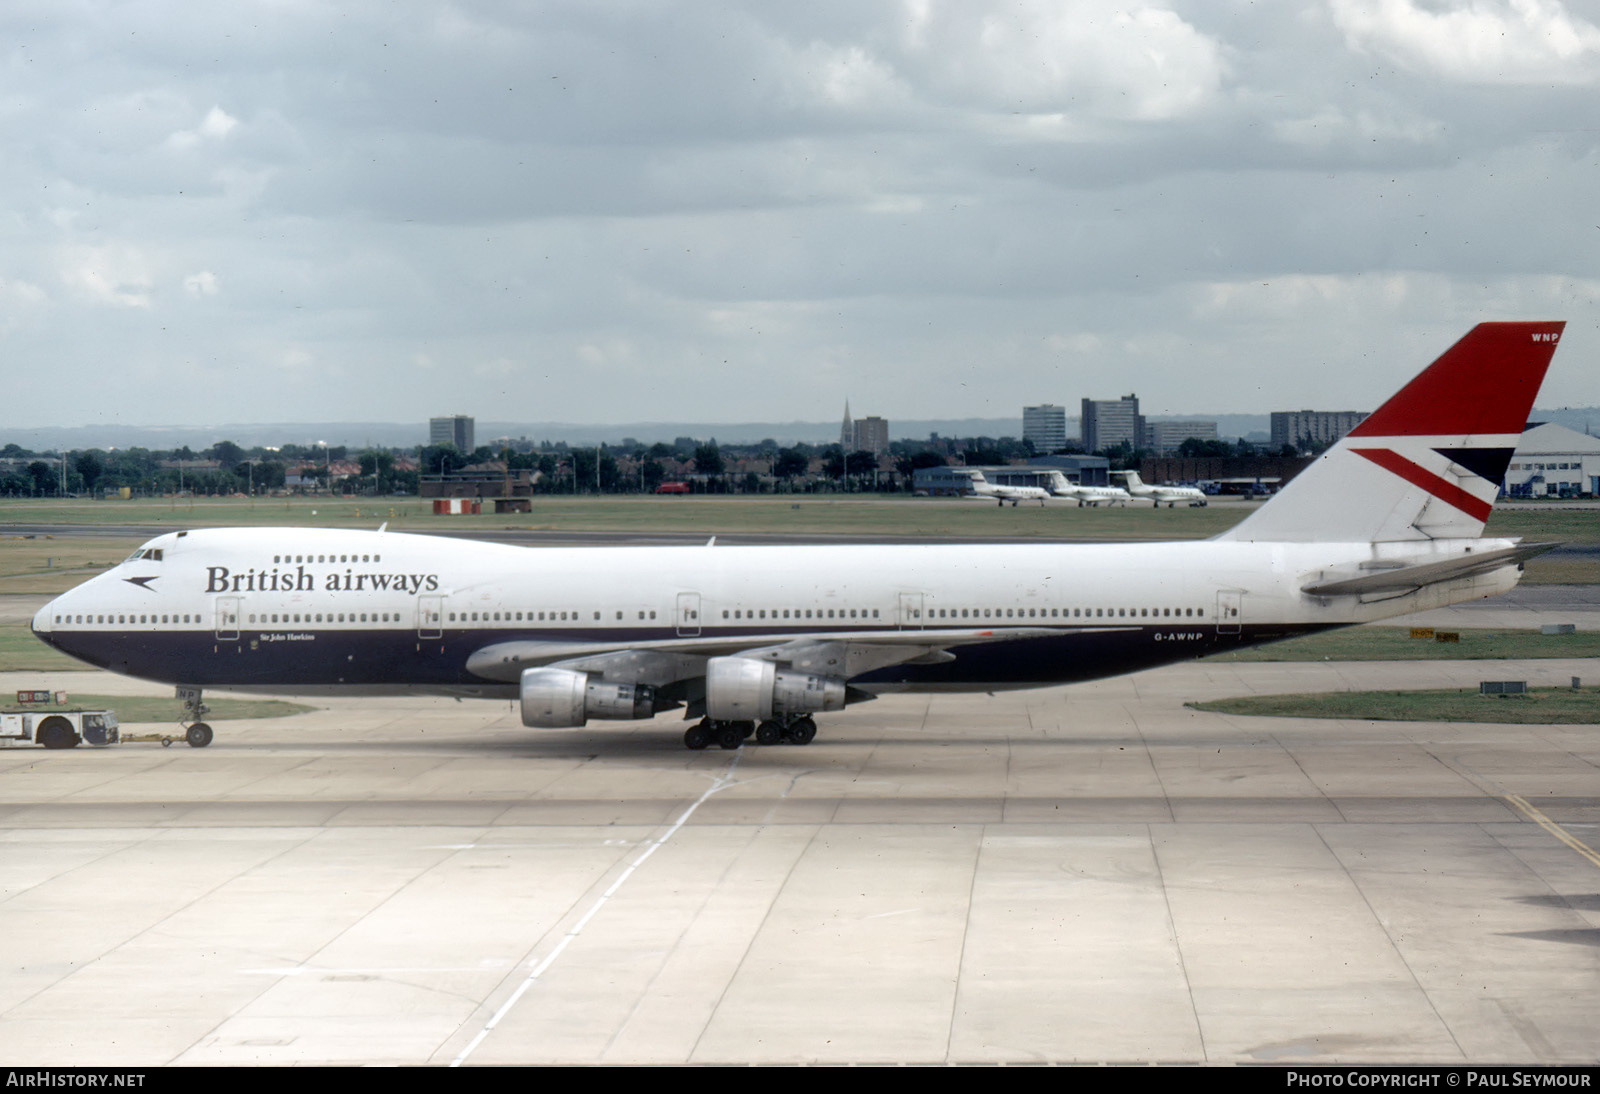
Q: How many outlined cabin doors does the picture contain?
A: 5